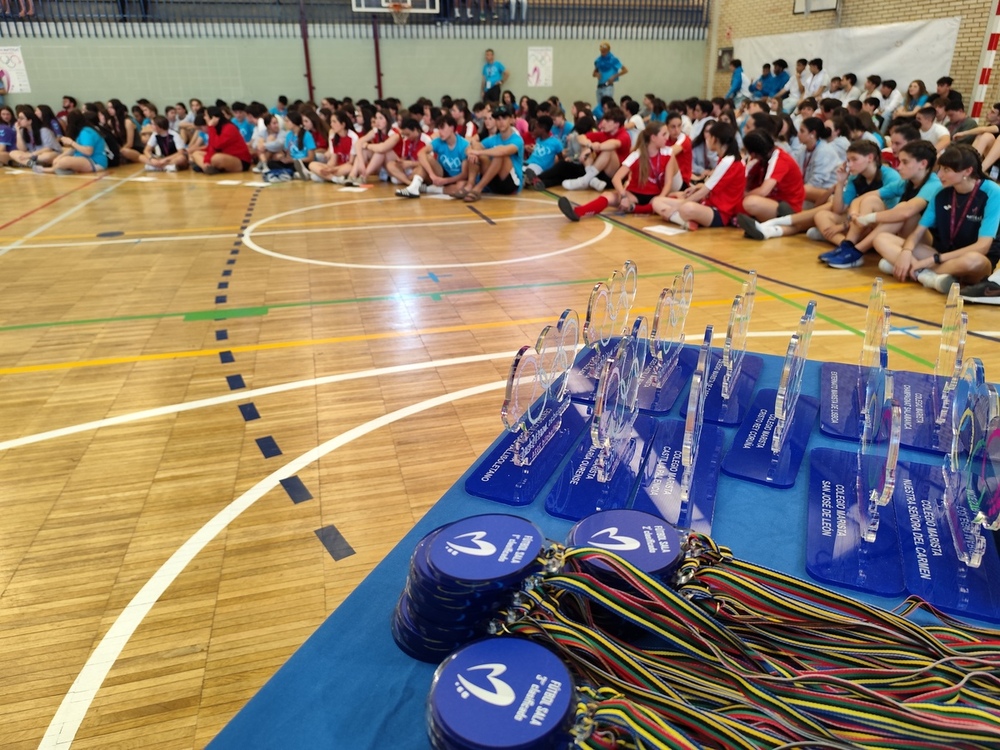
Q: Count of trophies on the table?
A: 11